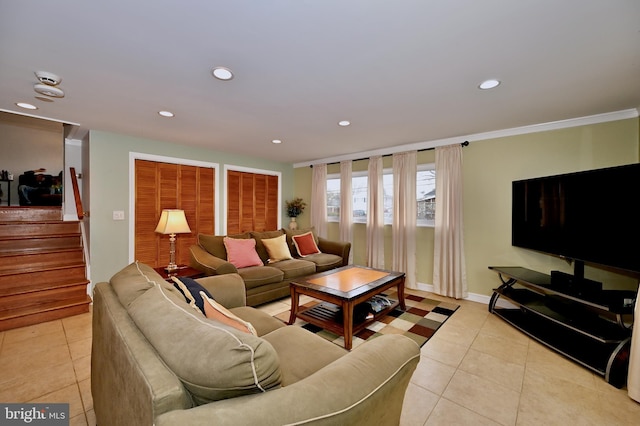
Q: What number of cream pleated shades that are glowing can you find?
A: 1